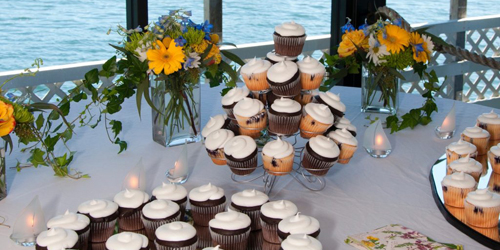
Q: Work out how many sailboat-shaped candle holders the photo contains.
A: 5